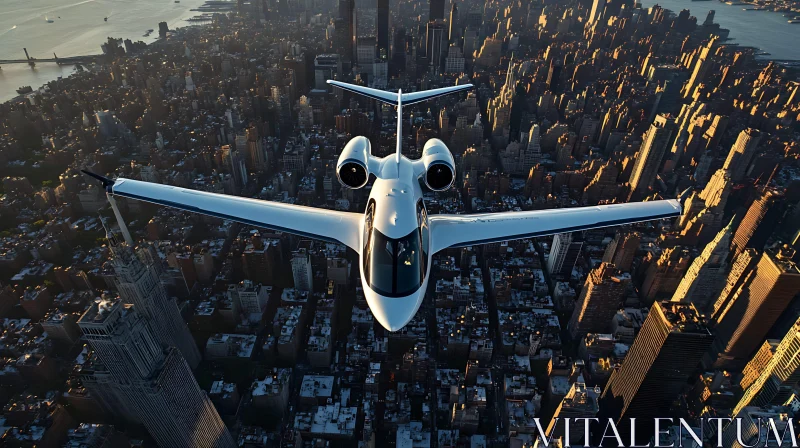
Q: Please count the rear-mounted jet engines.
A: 2